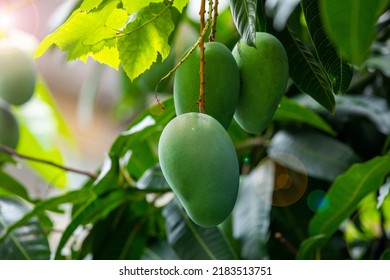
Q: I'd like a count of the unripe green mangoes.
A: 5